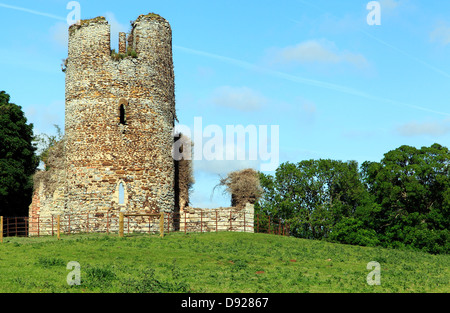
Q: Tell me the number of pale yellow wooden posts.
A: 4